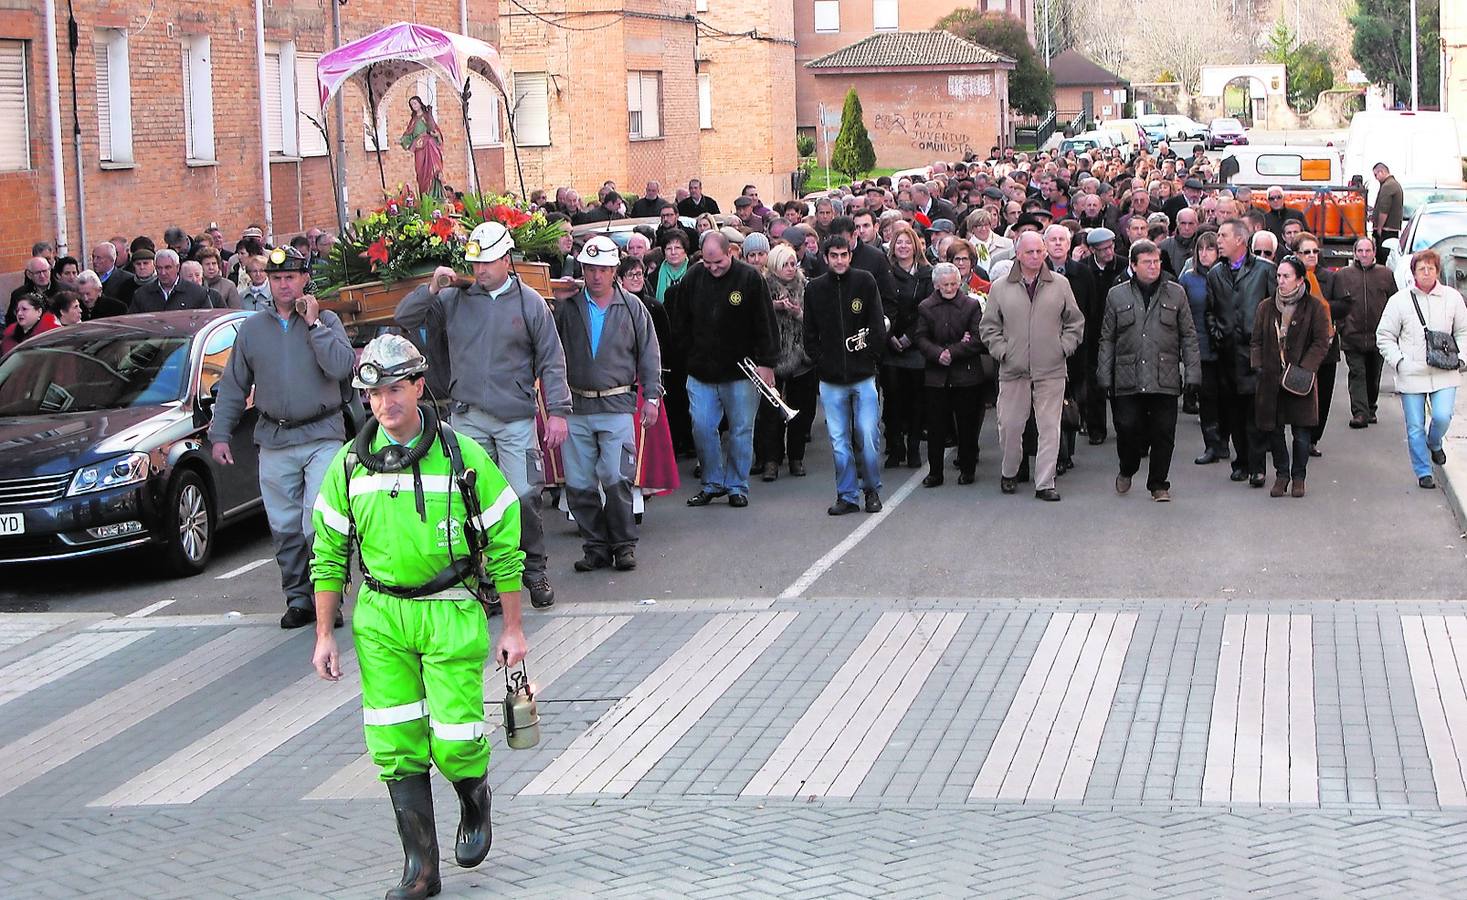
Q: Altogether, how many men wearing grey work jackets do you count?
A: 3